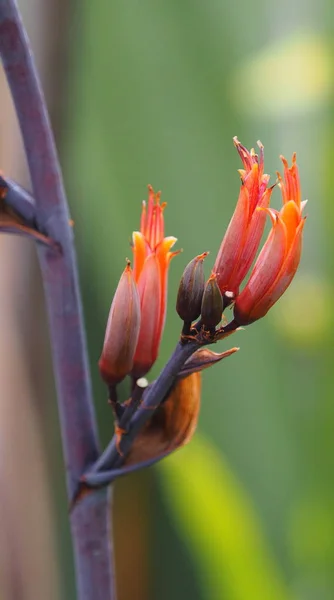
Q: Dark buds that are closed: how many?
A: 2